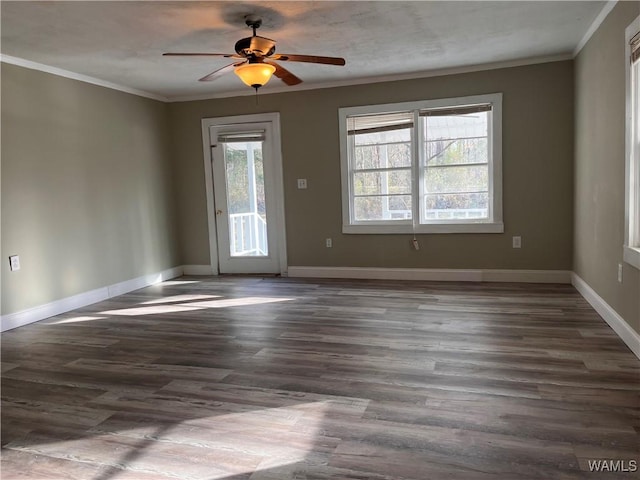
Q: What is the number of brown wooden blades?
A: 5